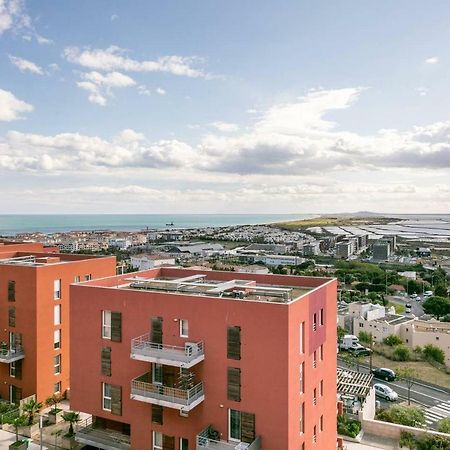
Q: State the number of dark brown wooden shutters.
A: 15